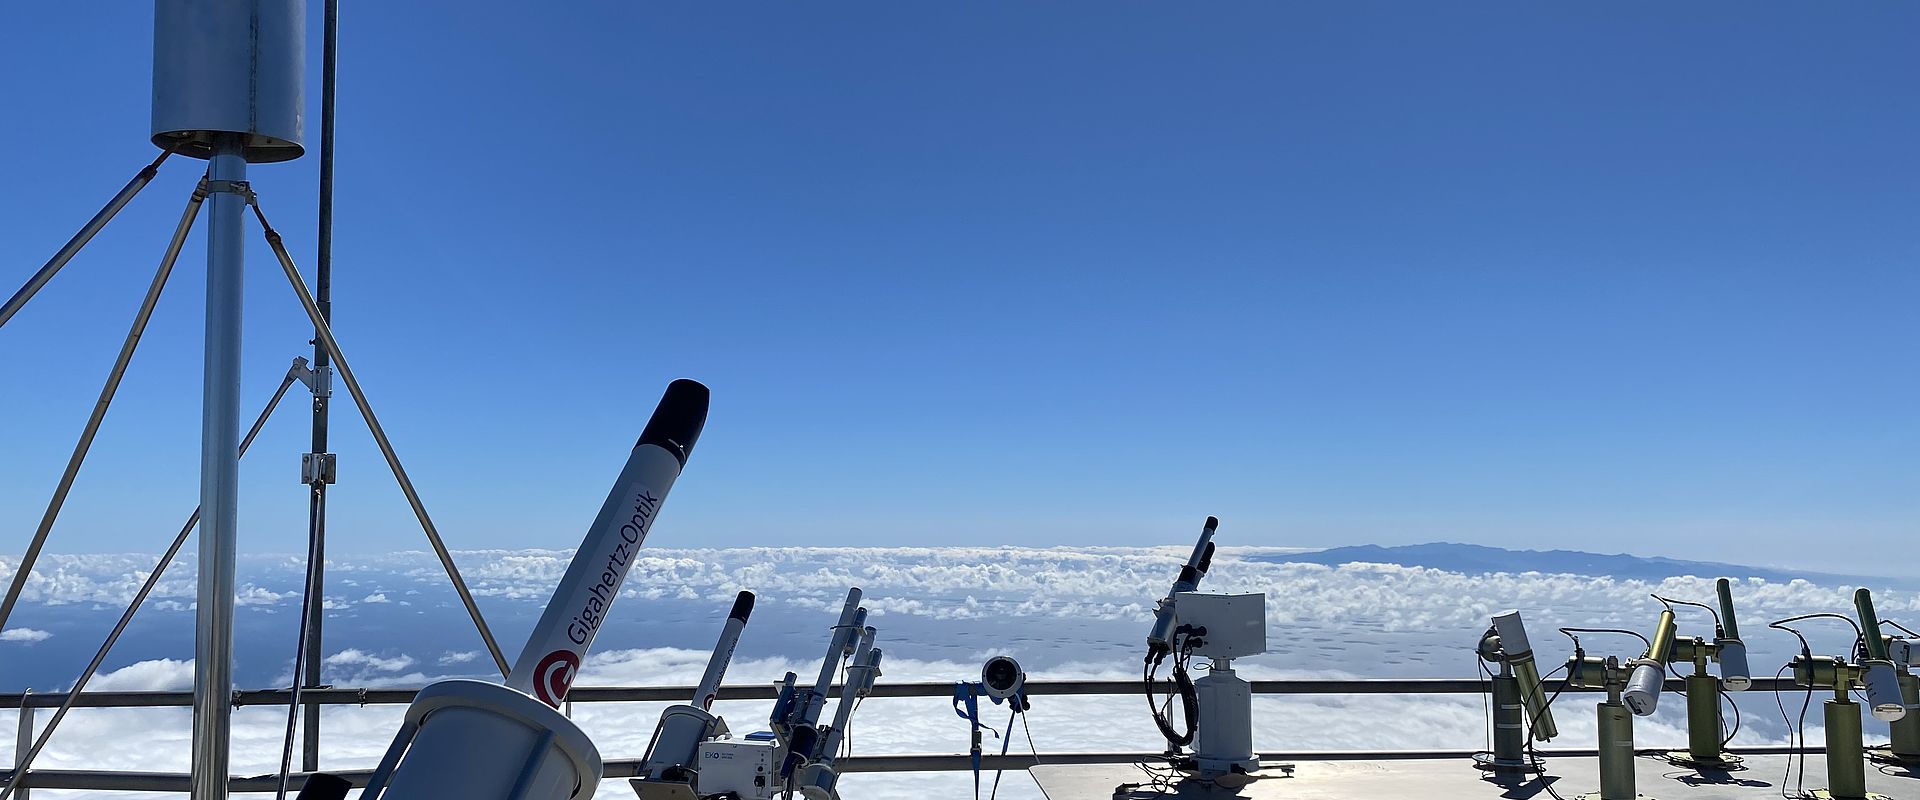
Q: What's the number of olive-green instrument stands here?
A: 5